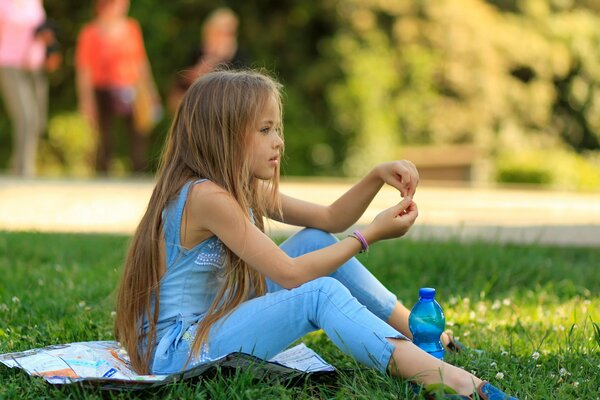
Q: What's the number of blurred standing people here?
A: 3